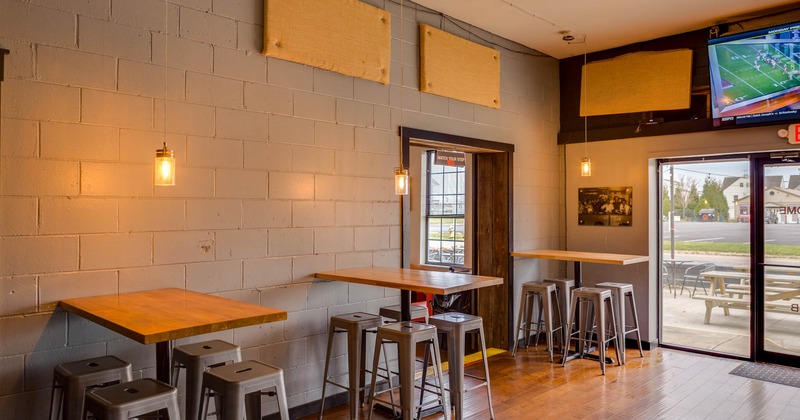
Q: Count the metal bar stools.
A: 12